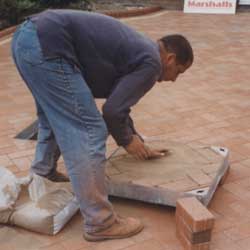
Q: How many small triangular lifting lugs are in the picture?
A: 2